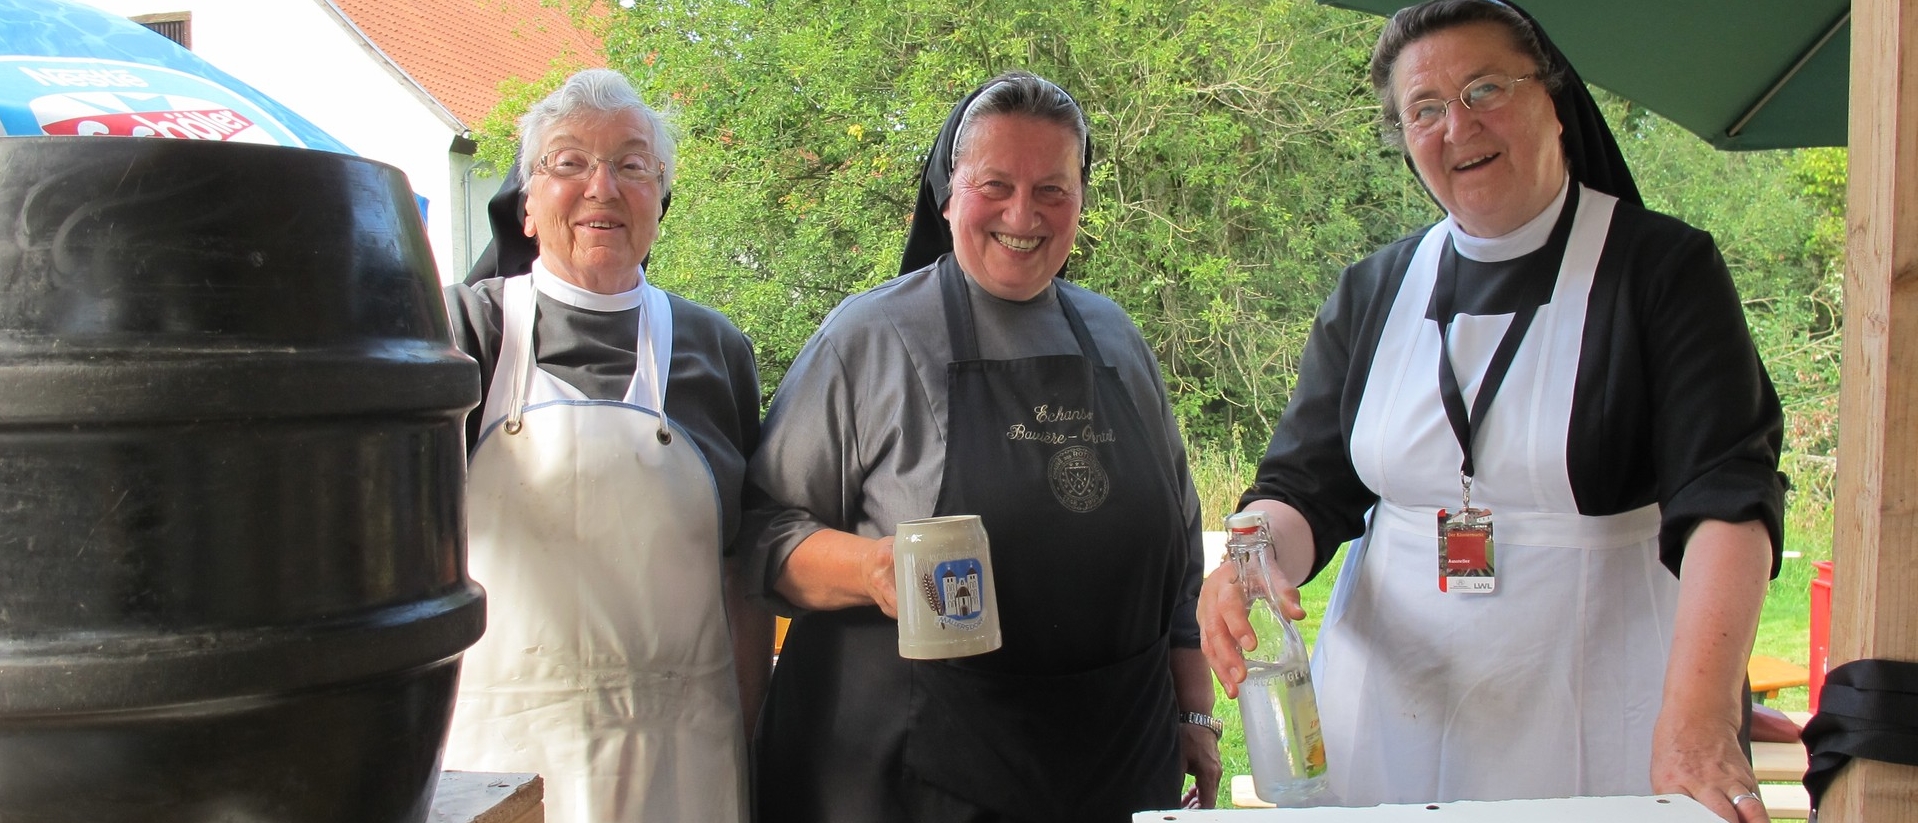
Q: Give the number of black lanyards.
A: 1